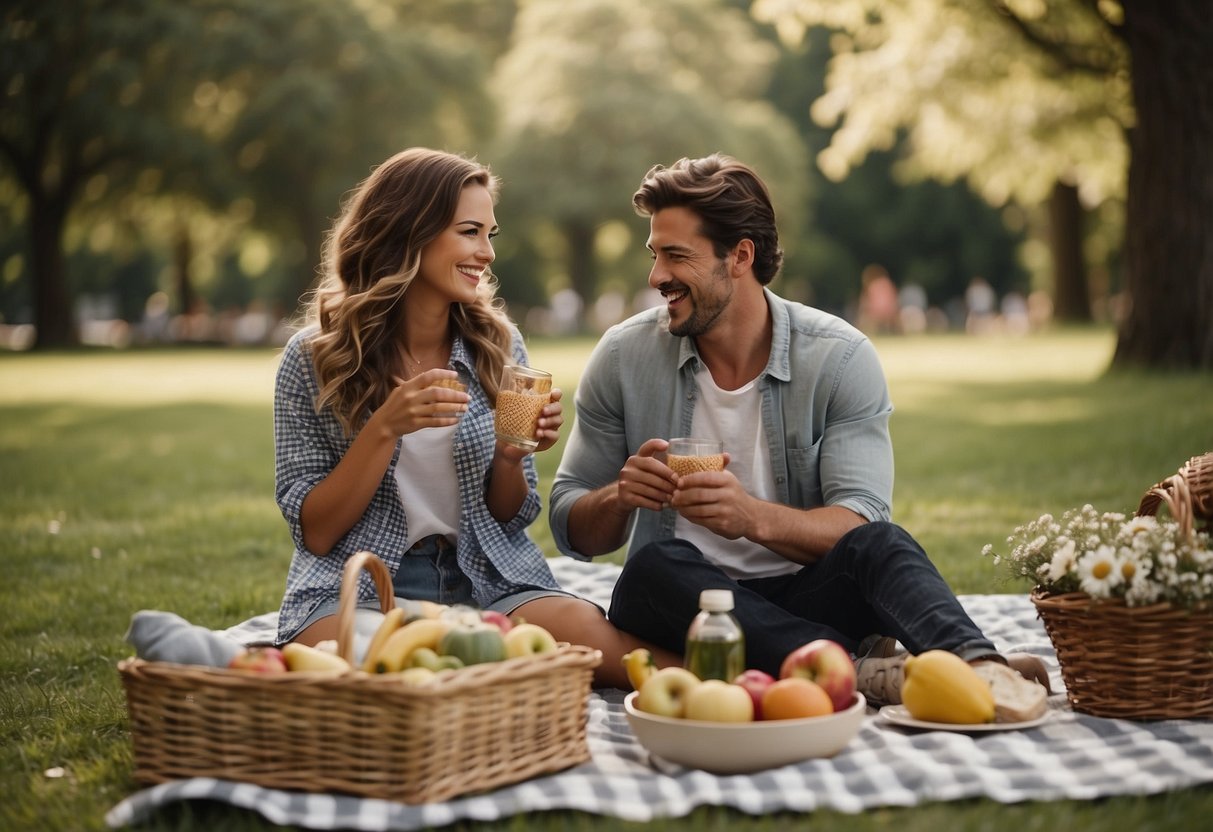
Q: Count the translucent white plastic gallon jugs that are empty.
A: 0